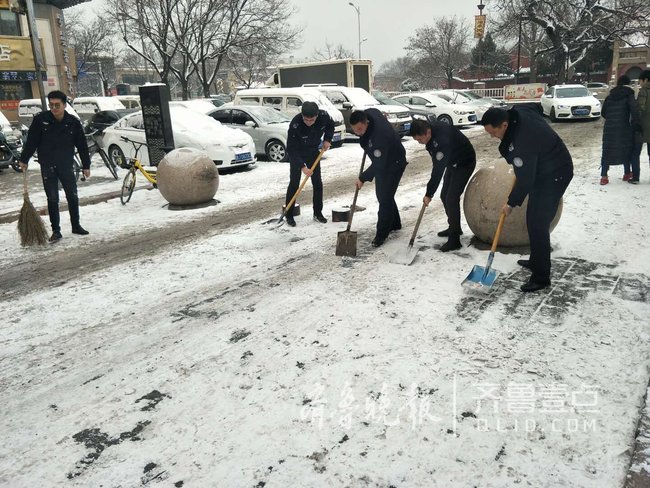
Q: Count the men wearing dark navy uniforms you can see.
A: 5